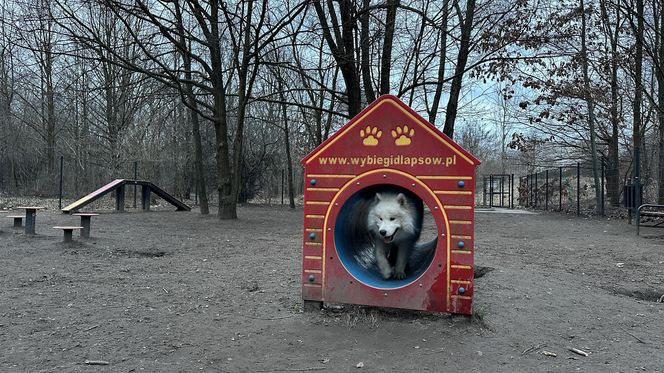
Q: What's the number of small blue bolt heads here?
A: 6